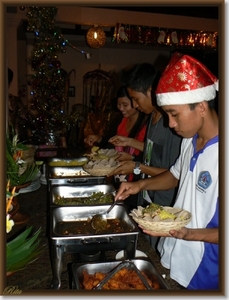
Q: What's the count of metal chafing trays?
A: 5